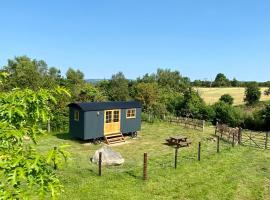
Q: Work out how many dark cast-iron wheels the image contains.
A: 2